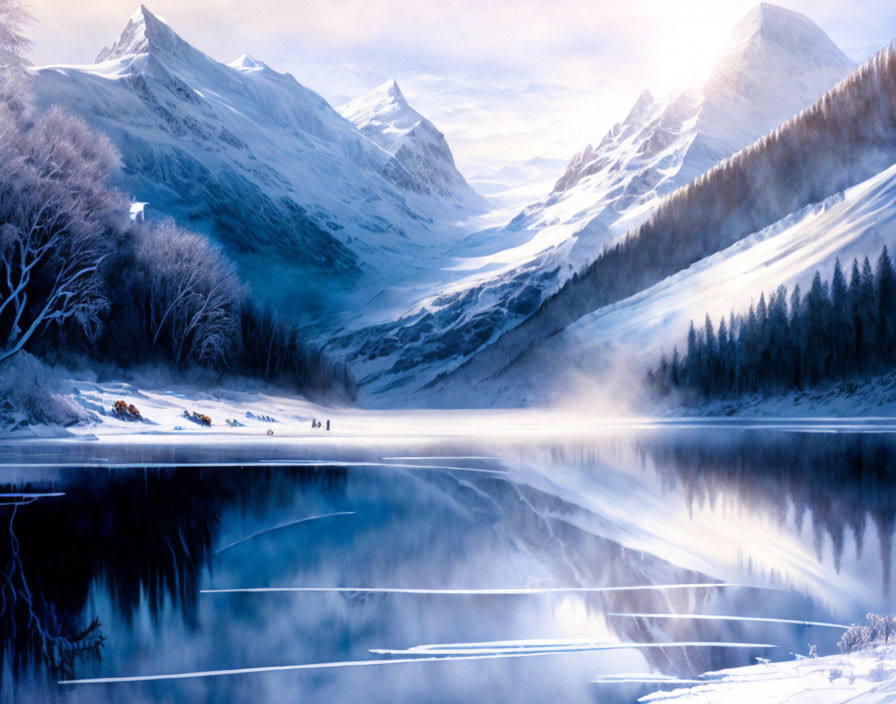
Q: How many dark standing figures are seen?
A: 3